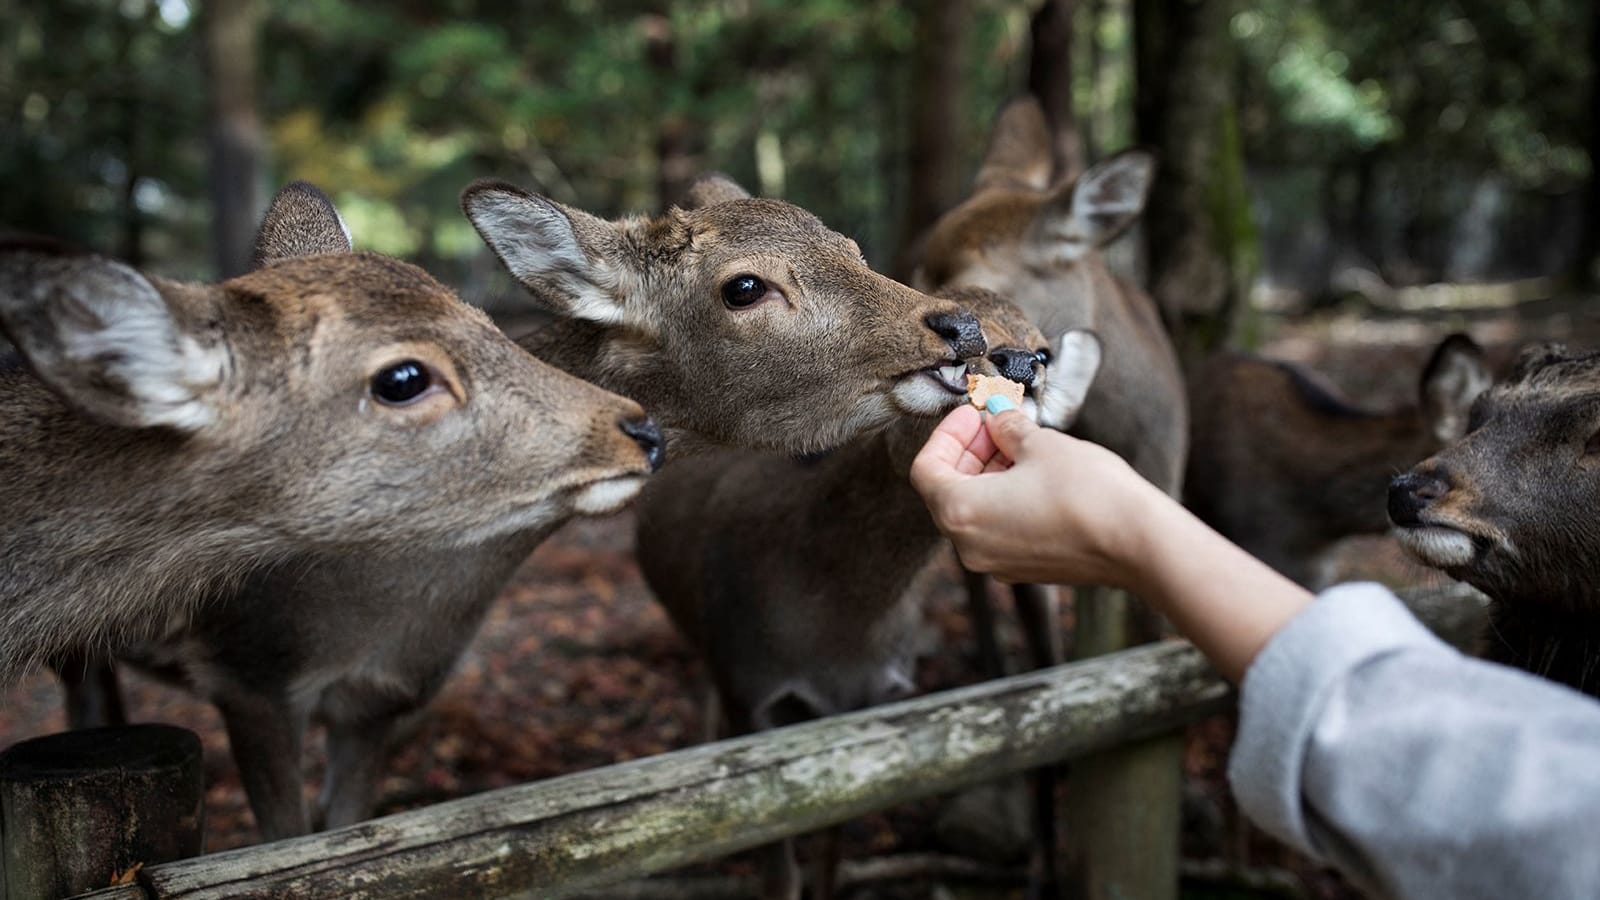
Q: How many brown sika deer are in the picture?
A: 6